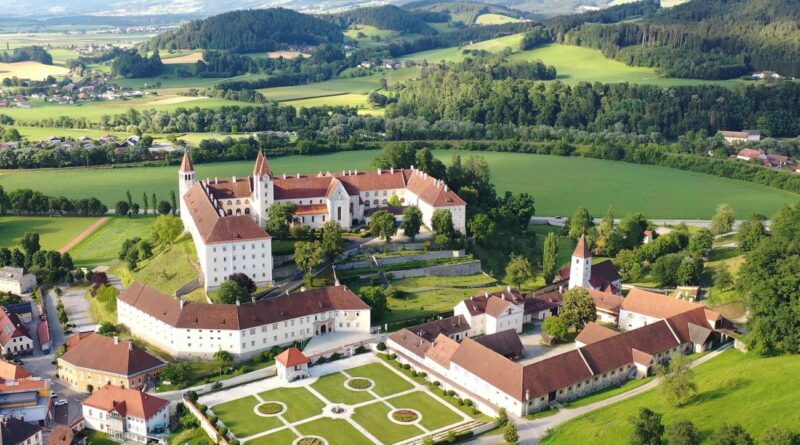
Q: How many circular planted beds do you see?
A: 4